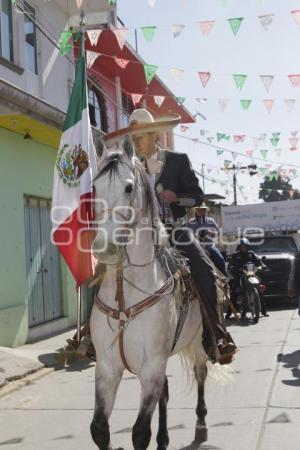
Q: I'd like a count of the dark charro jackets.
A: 1